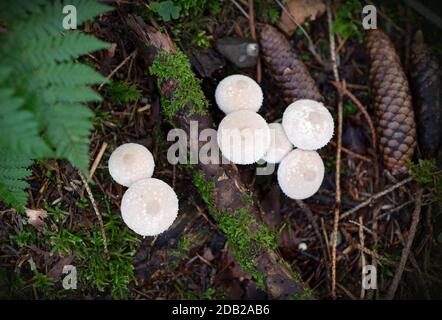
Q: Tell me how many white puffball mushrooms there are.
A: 7